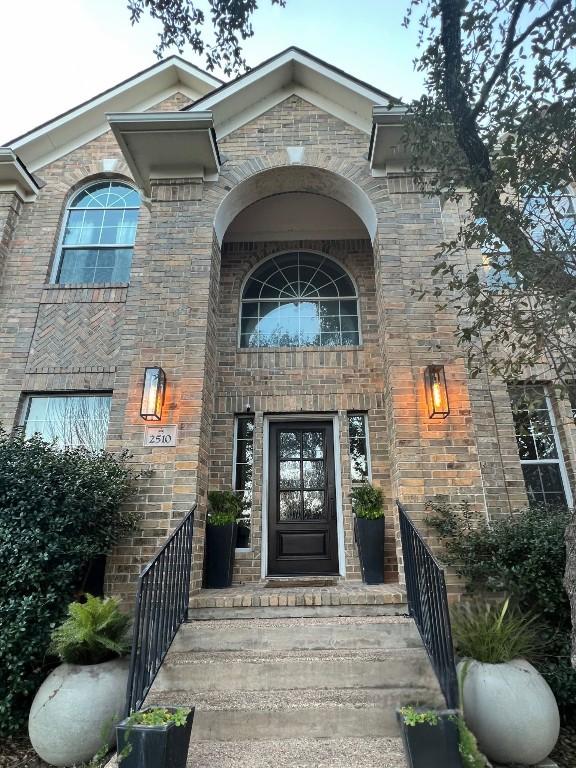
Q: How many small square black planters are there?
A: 2